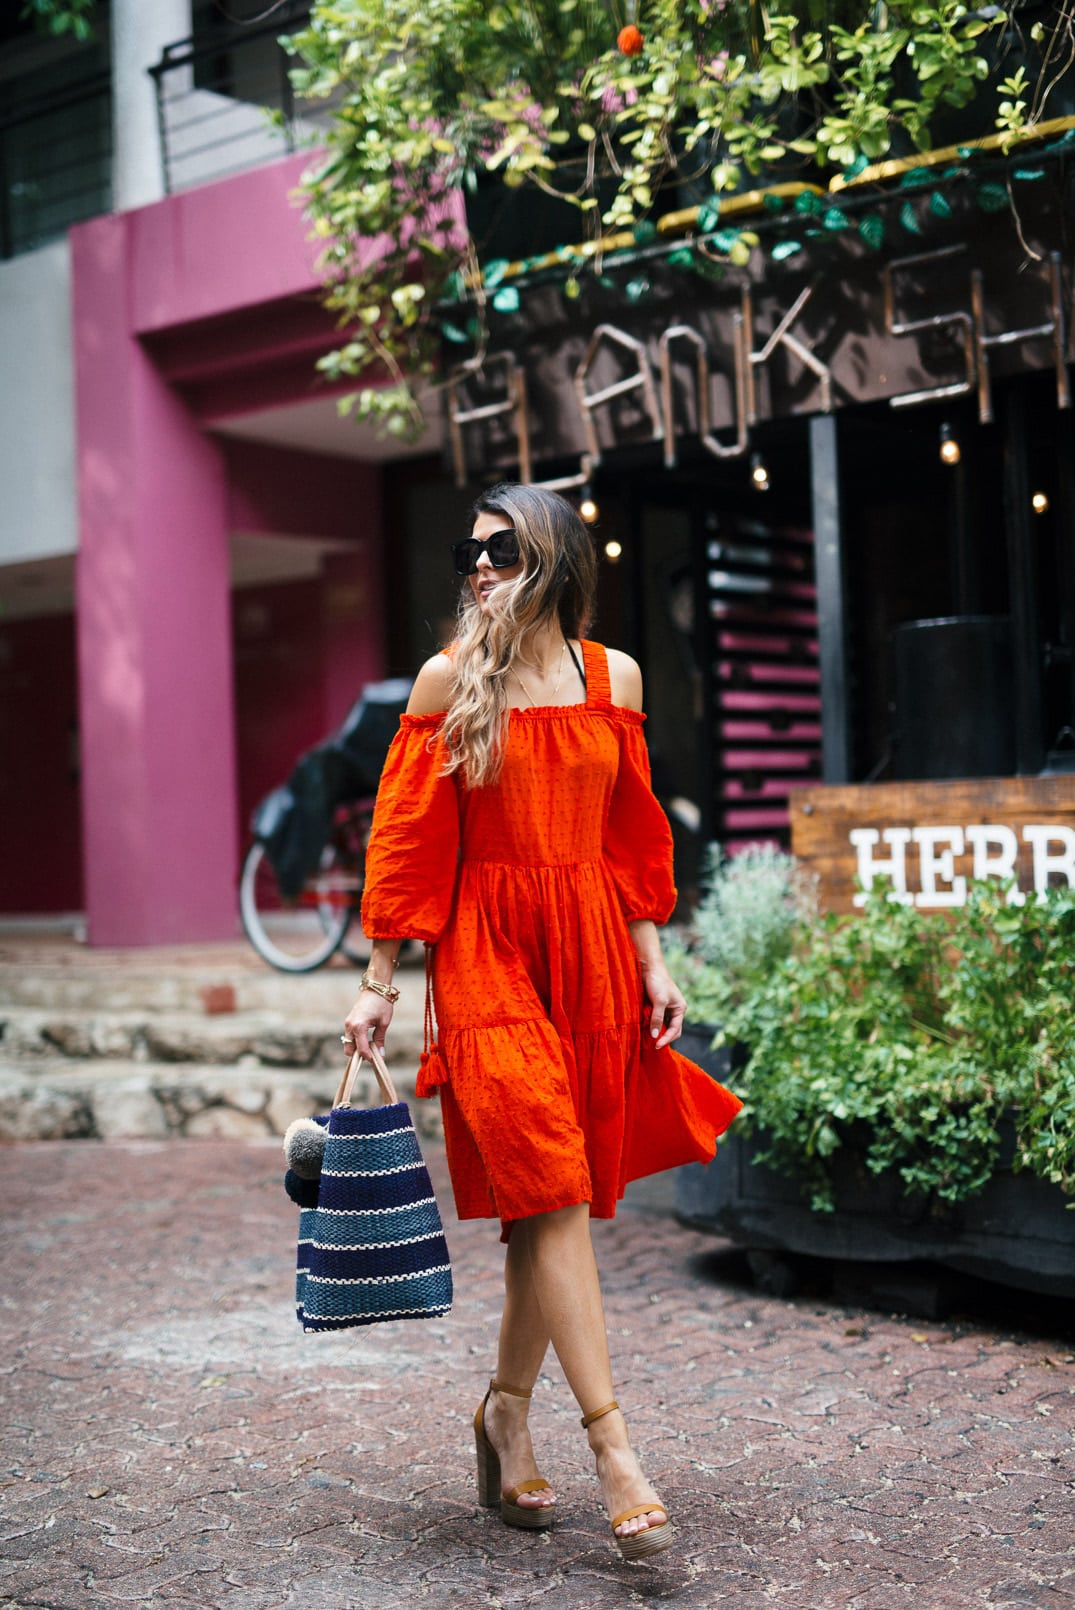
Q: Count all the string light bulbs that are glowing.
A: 5